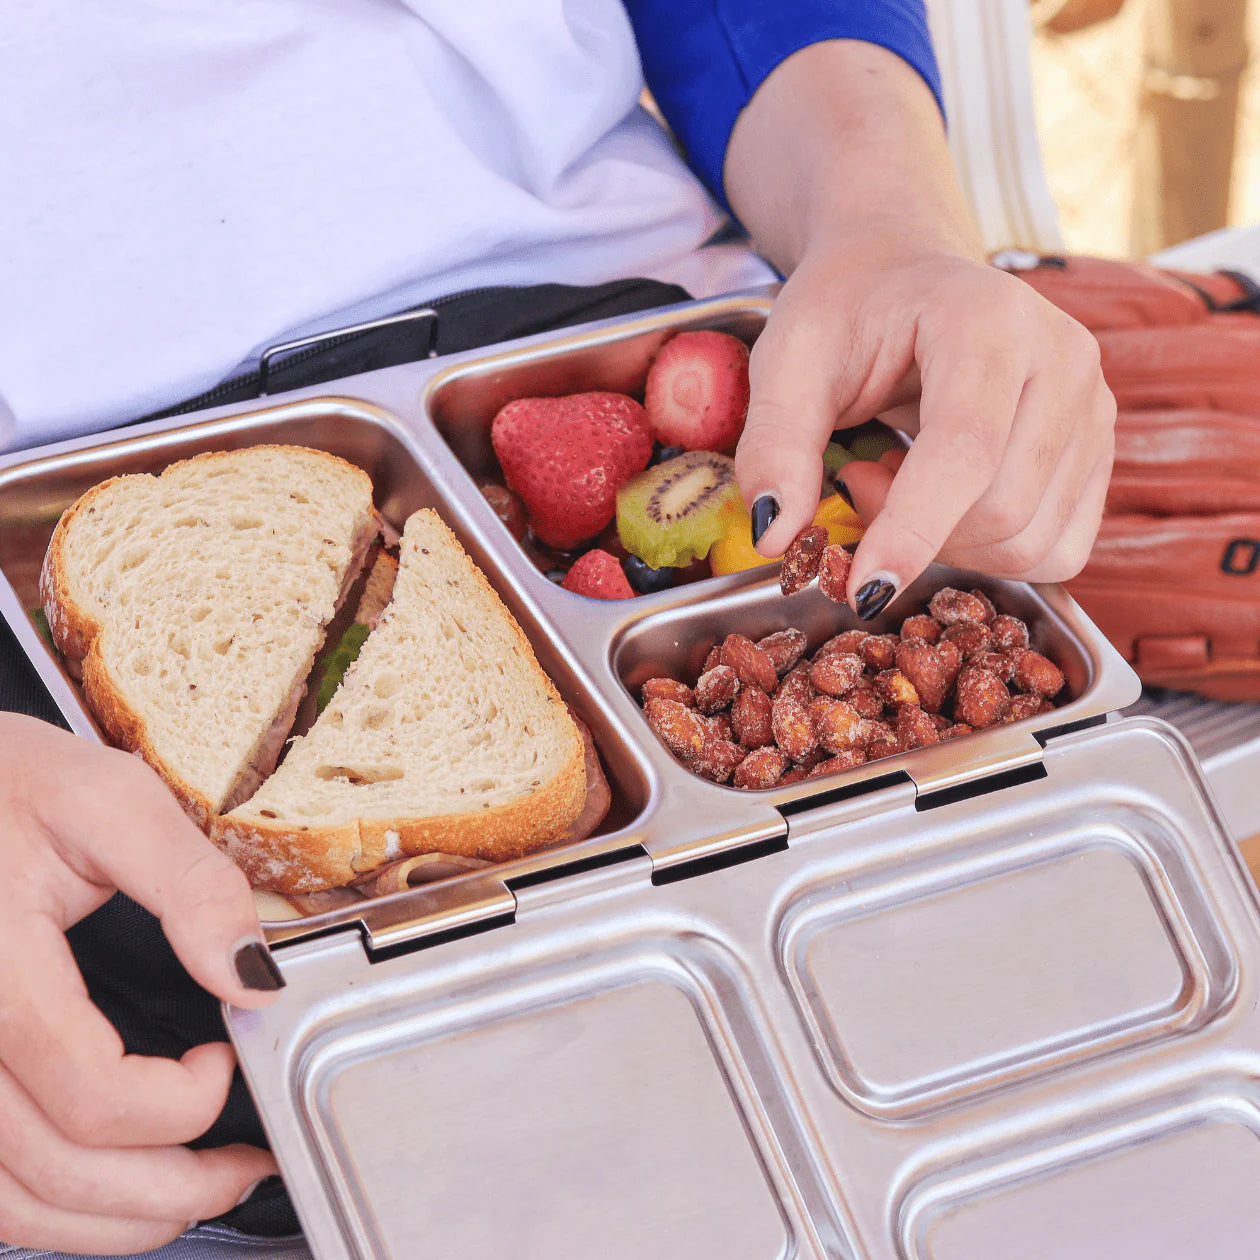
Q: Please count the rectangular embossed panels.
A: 3